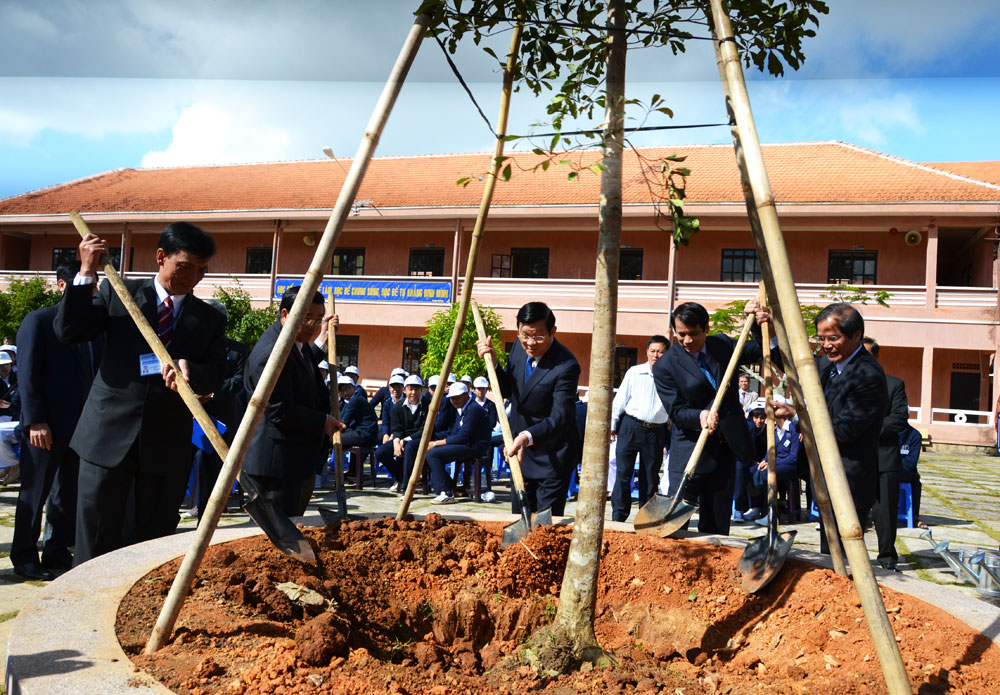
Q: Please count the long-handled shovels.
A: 5